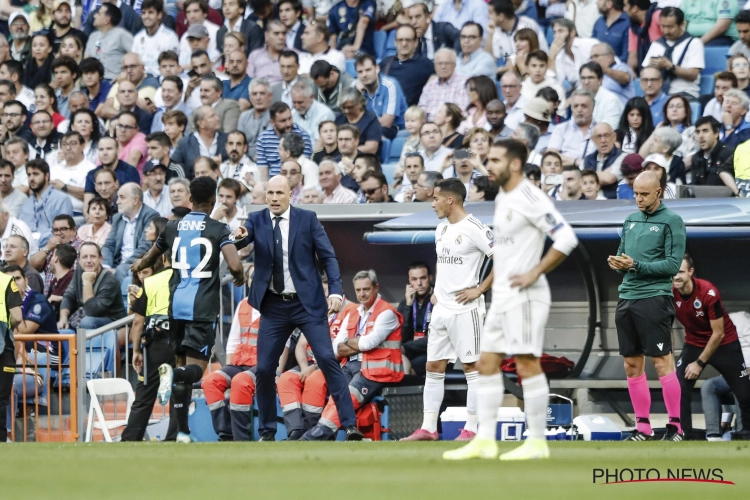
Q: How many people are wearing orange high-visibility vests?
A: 3